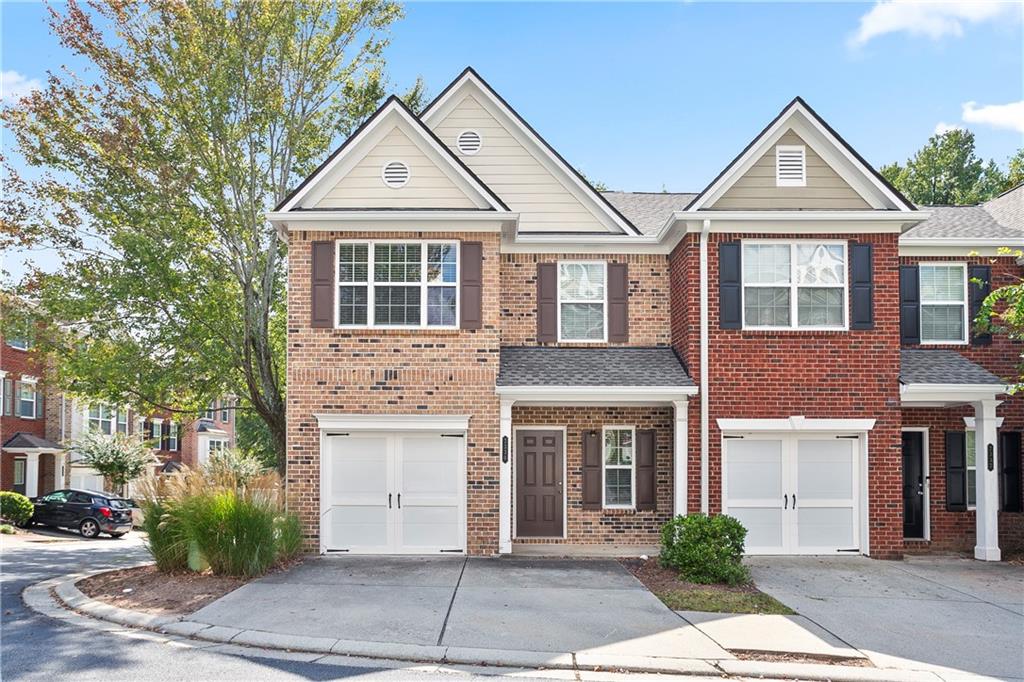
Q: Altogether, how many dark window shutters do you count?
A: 12